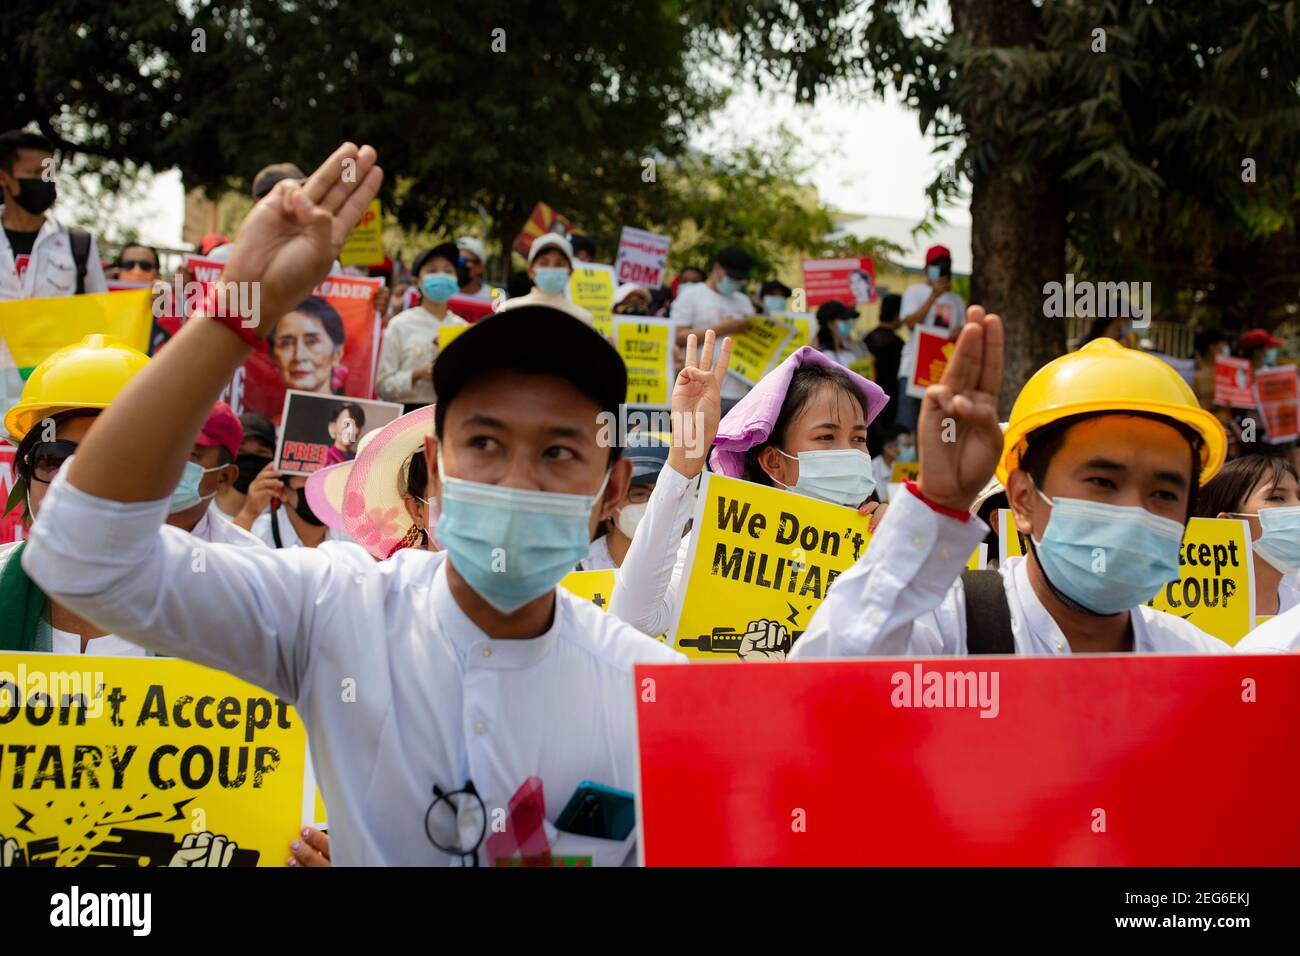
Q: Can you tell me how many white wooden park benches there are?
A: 0